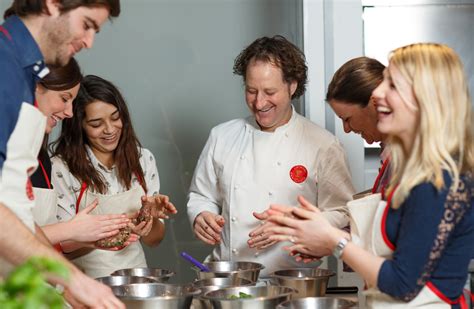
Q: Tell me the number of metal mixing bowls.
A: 8